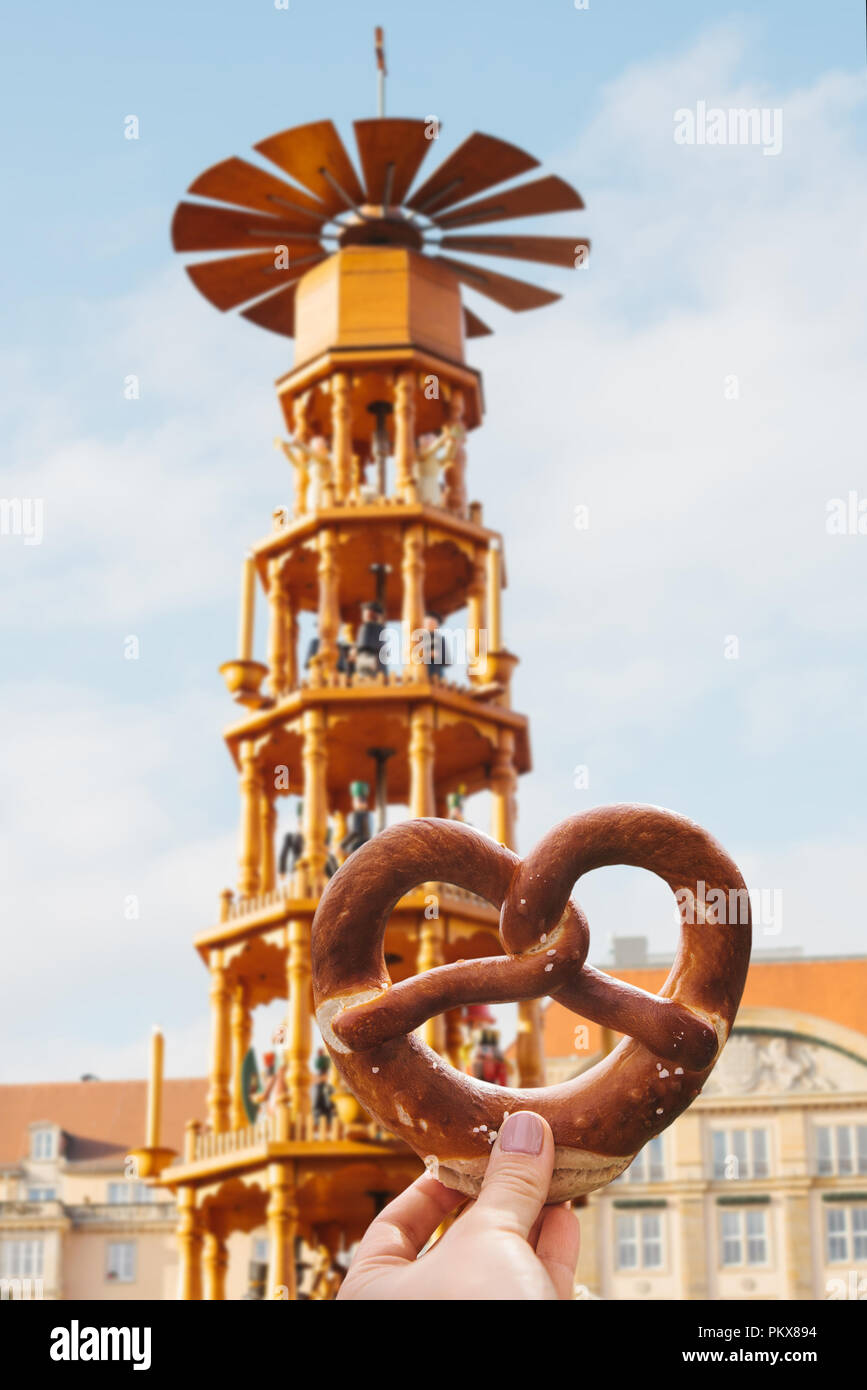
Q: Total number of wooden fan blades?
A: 11